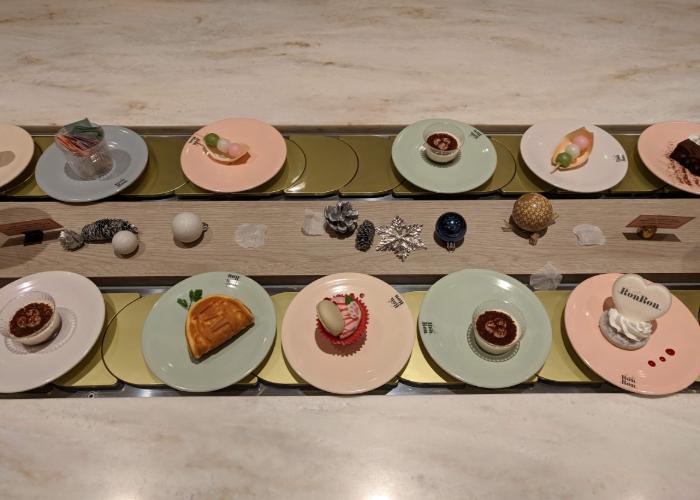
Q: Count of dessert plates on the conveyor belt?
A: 11